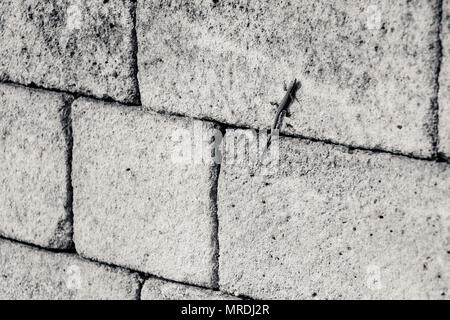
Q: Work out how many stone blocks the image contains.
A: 8